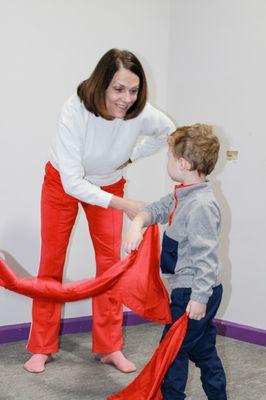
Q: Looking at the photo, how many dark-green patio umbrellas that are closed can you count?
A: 0